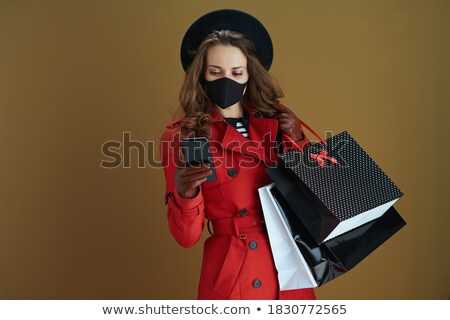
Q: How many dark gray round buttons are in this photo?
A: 4